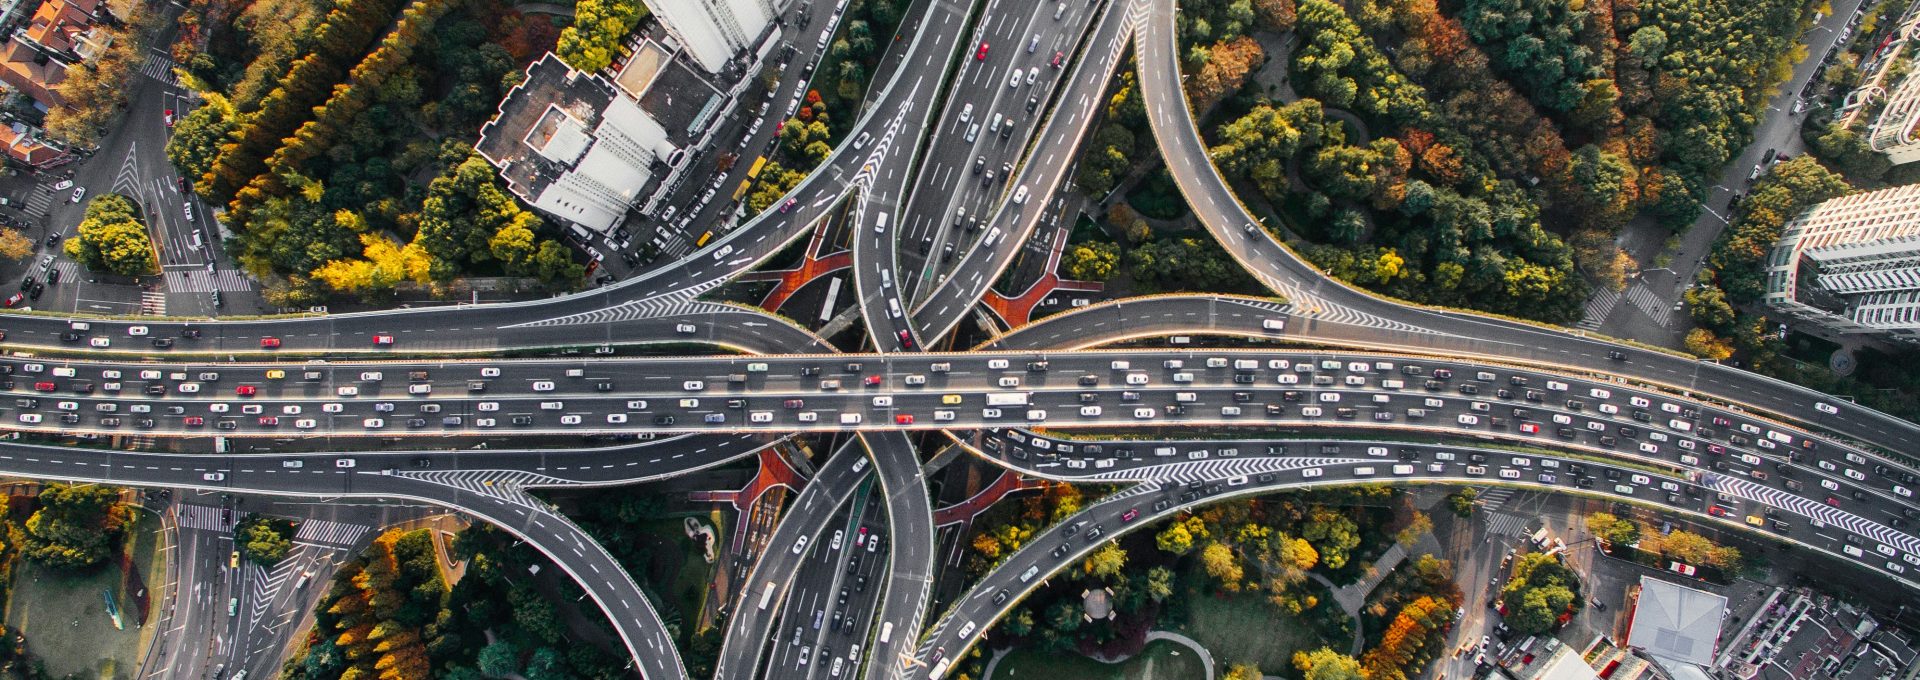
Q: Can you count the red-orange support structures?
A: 4